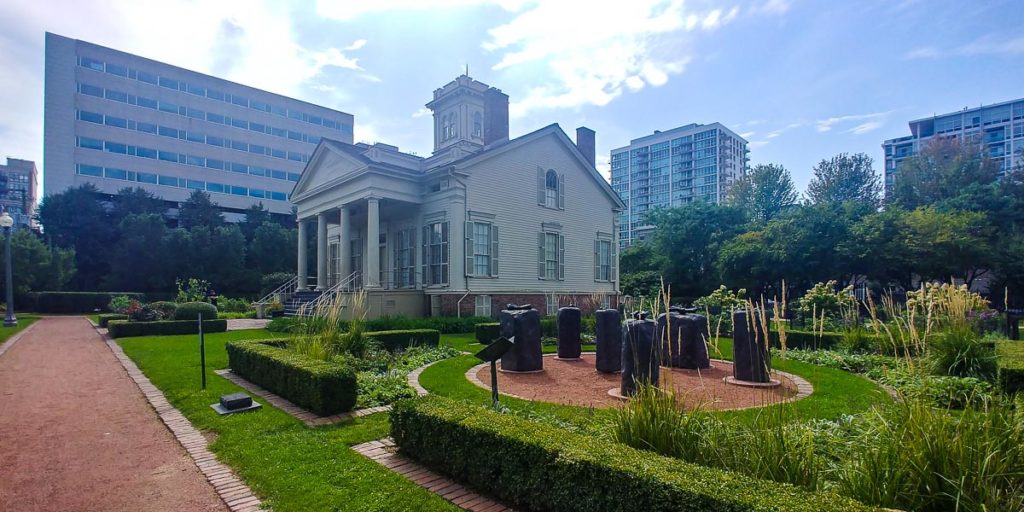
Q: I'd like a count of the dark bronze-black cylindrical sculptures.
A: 6